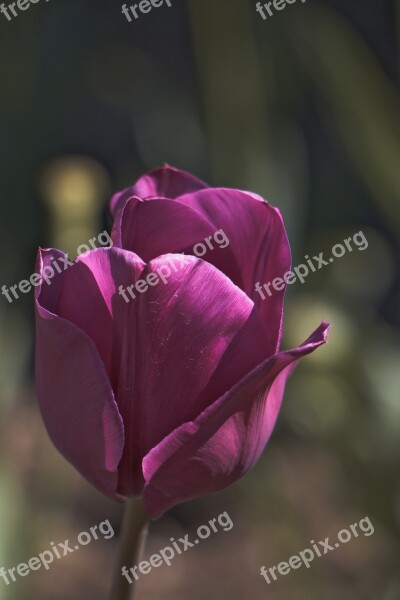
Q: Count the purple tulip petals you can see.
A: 6